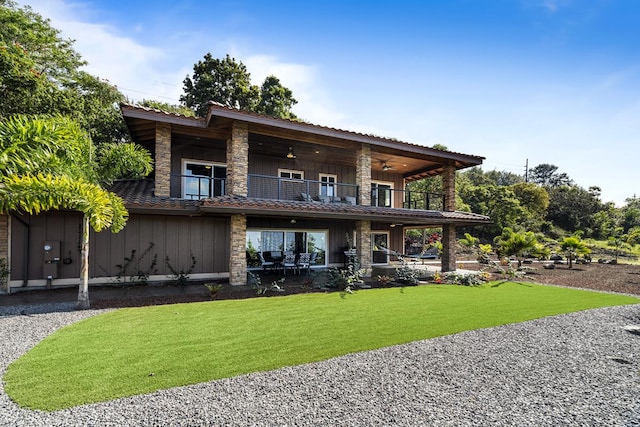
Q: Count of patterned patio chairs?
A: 2